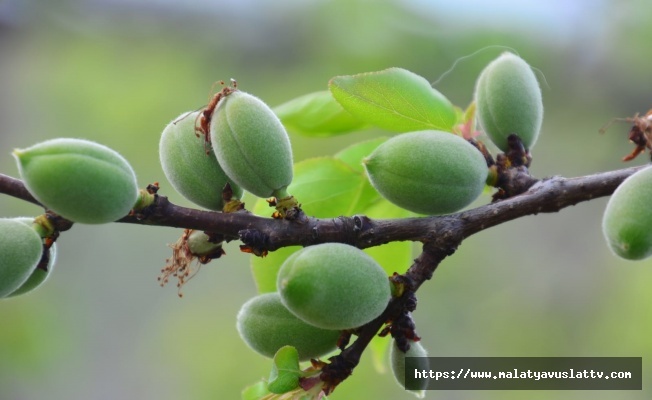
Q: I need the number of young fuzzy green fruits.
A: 11